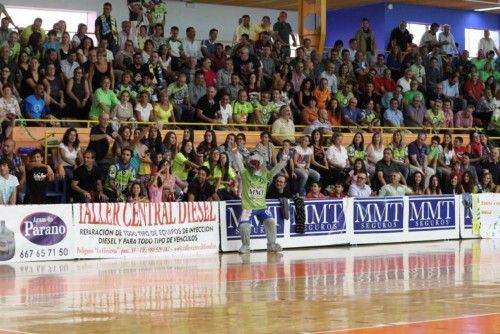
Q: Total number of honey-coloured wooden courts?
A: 1